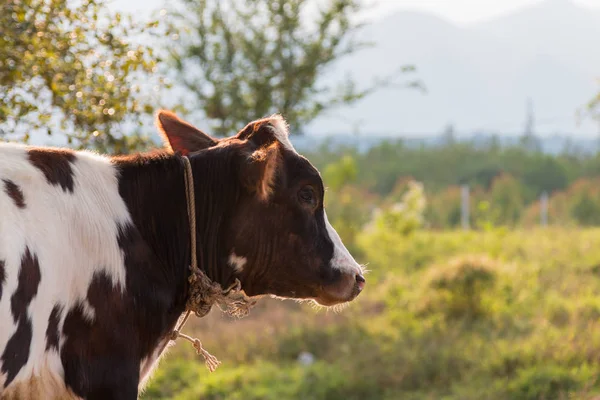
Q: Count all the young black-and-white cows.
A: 1